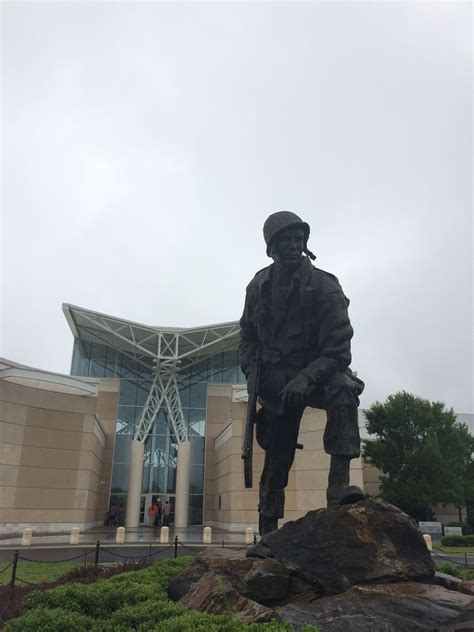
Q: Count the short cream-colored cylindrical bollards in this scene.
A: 7